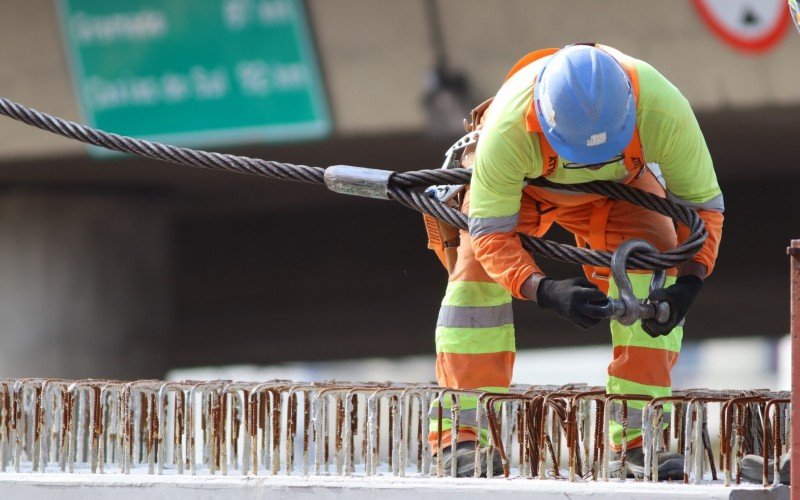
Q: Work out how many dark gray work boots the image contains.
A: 2